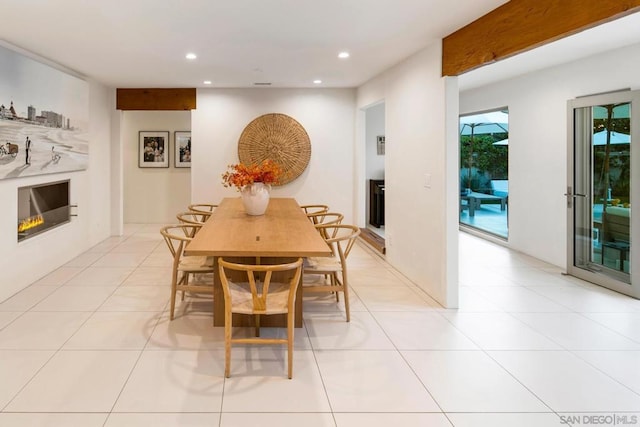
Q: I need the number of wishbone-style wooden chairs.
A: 7